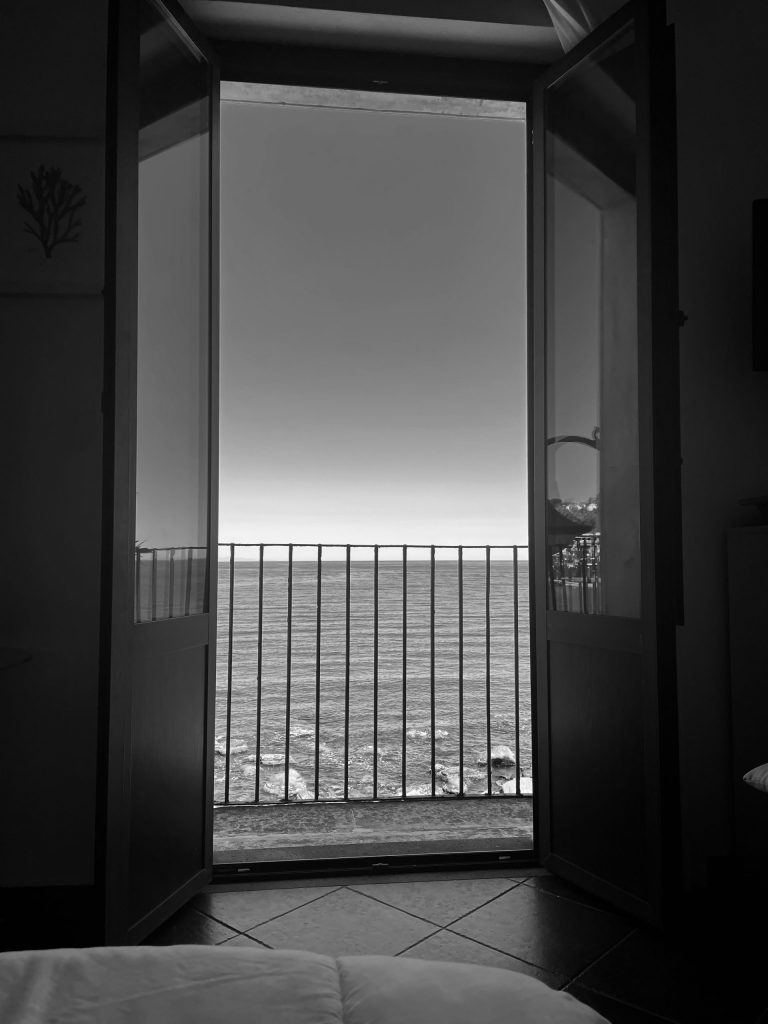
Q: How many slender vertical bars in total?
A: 11